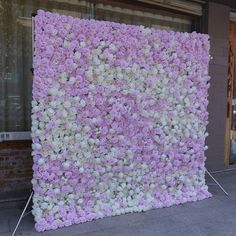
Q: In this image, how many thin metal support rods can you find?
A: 2